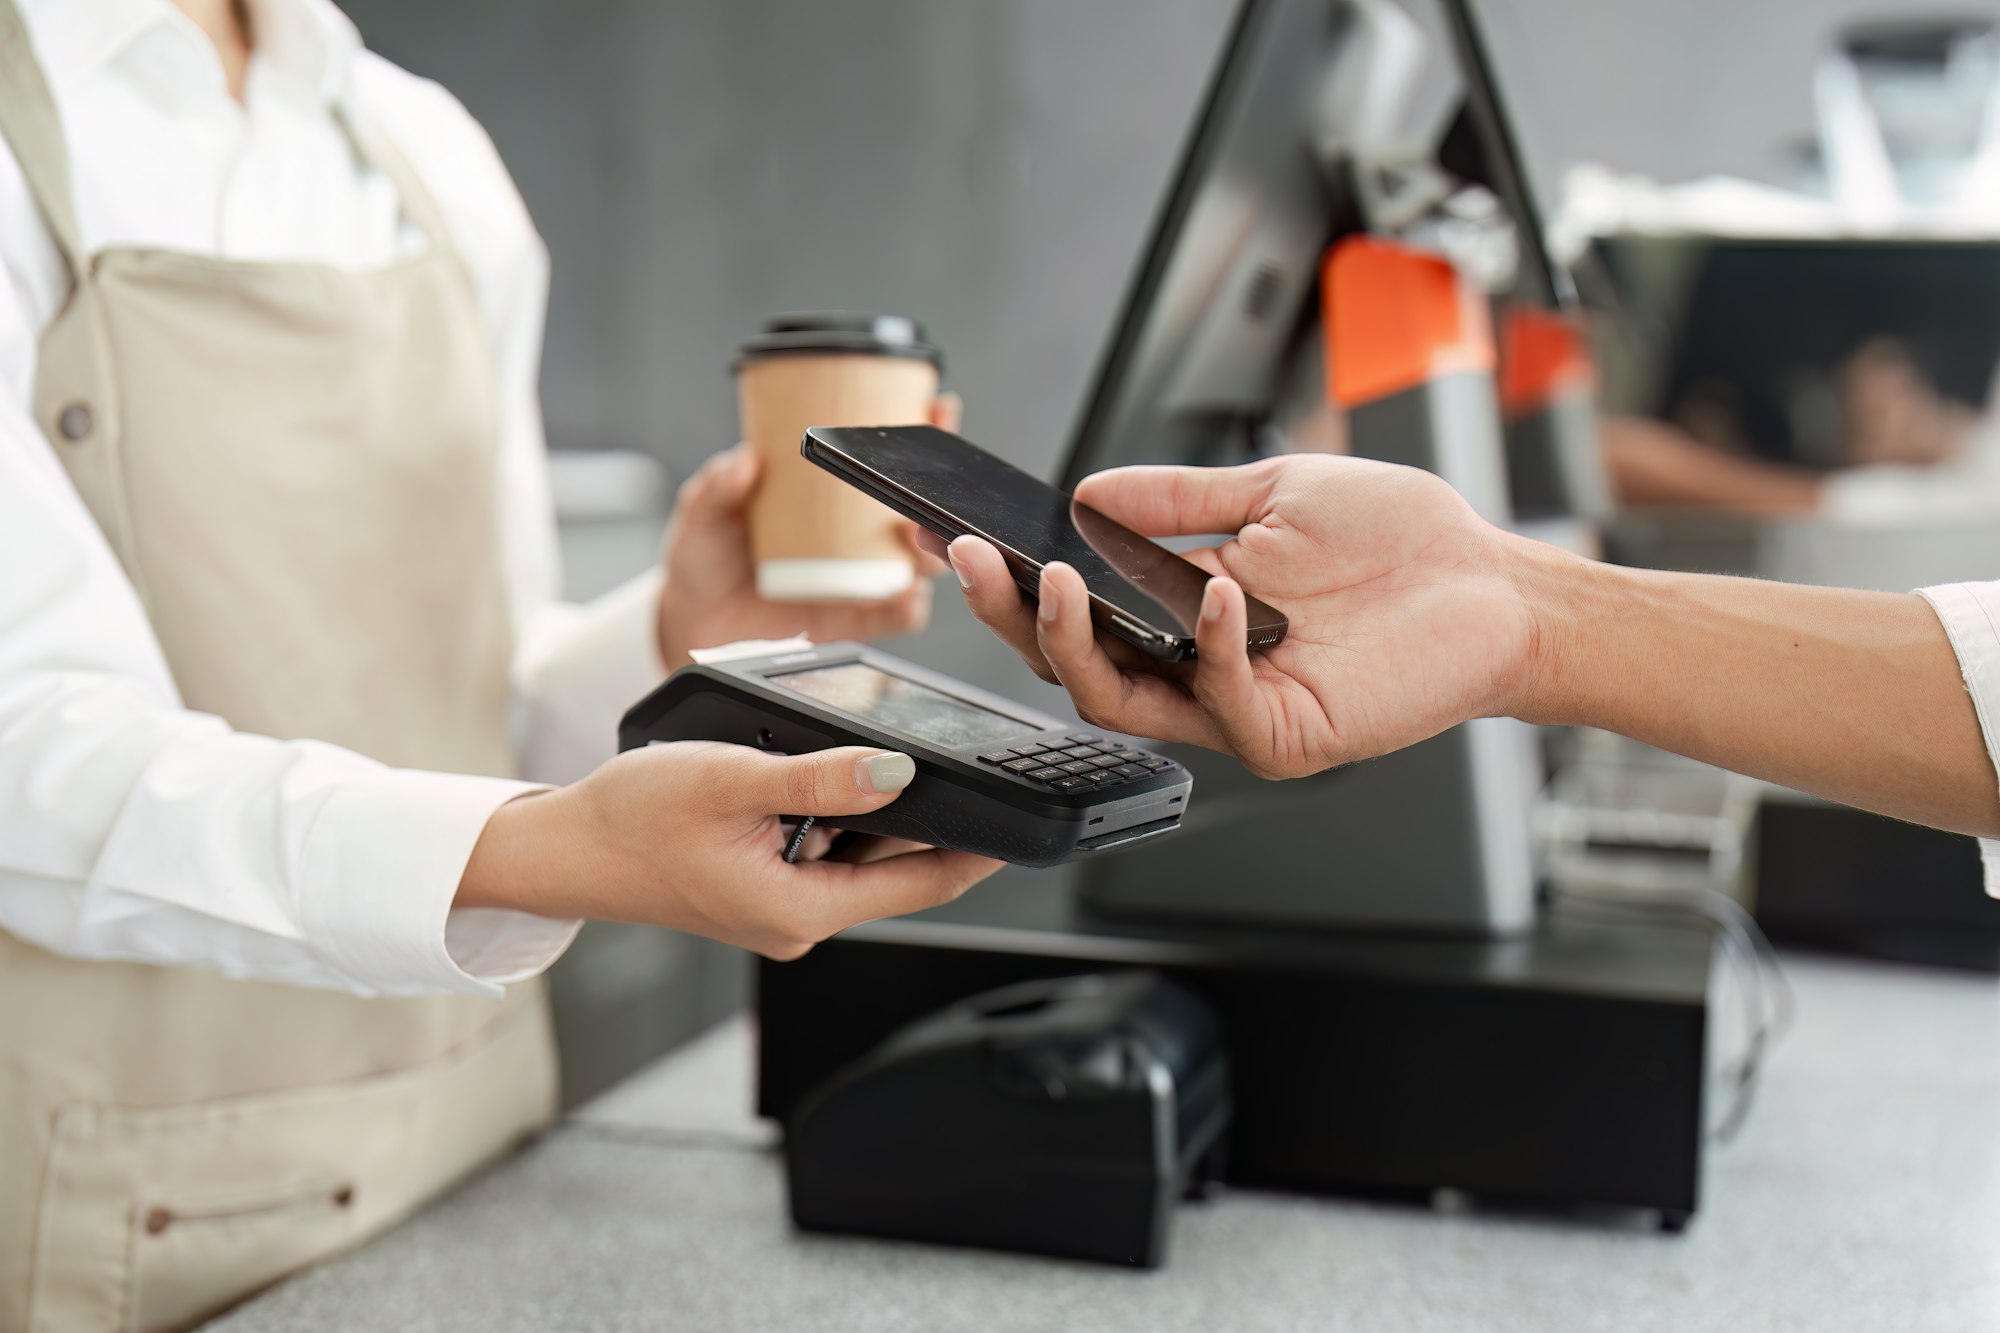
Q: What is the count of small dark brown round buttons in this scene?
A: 3